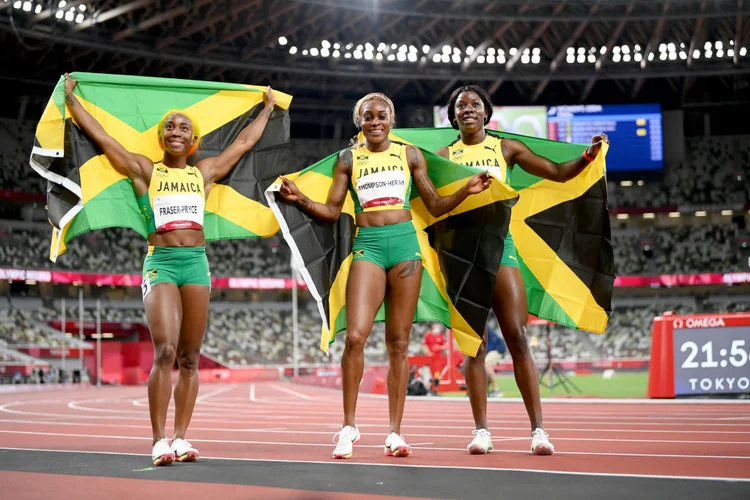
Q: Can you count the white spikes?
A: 6